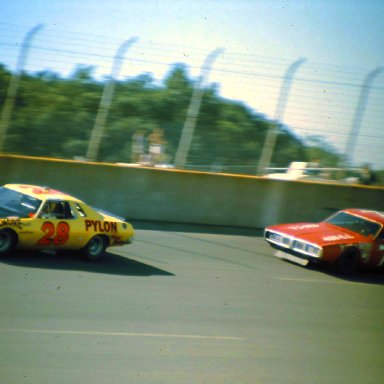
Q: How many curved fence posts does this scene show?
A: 5